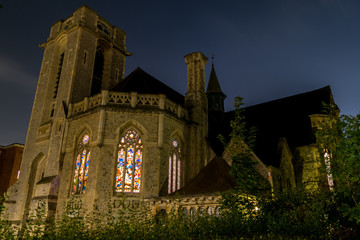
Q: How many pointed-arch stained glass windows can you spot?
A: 3